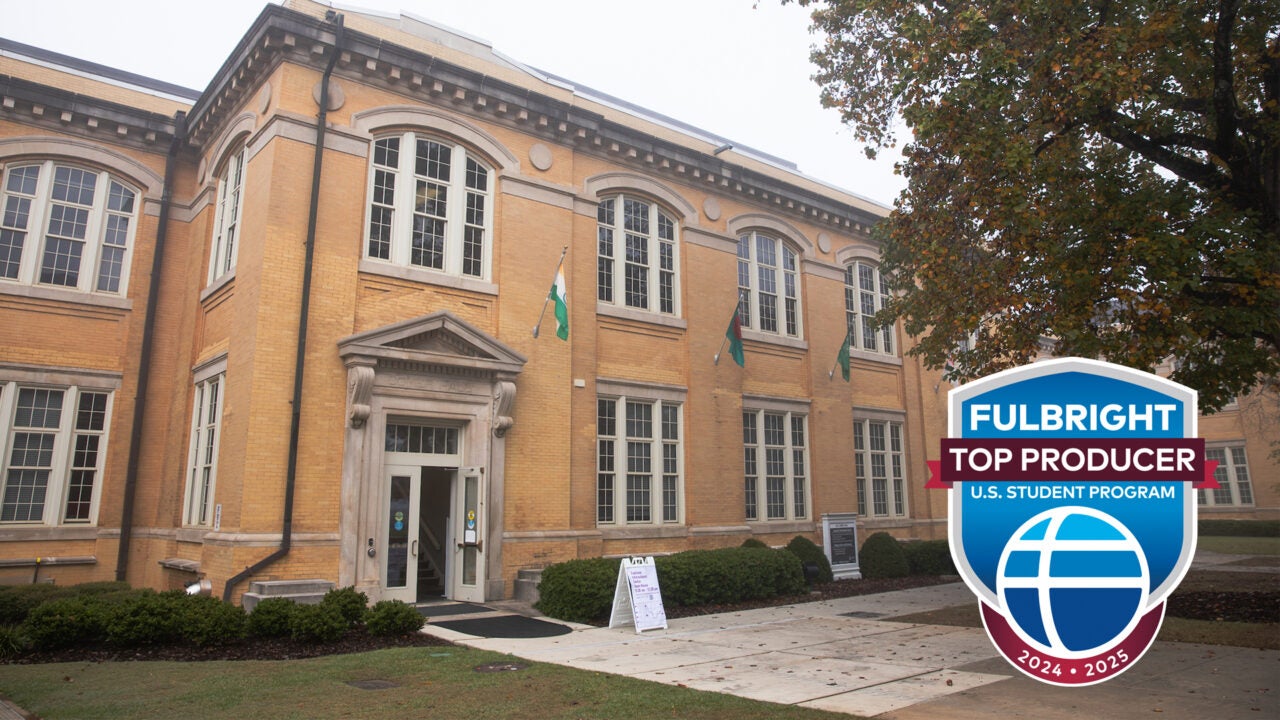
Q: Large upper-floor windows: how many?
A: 6